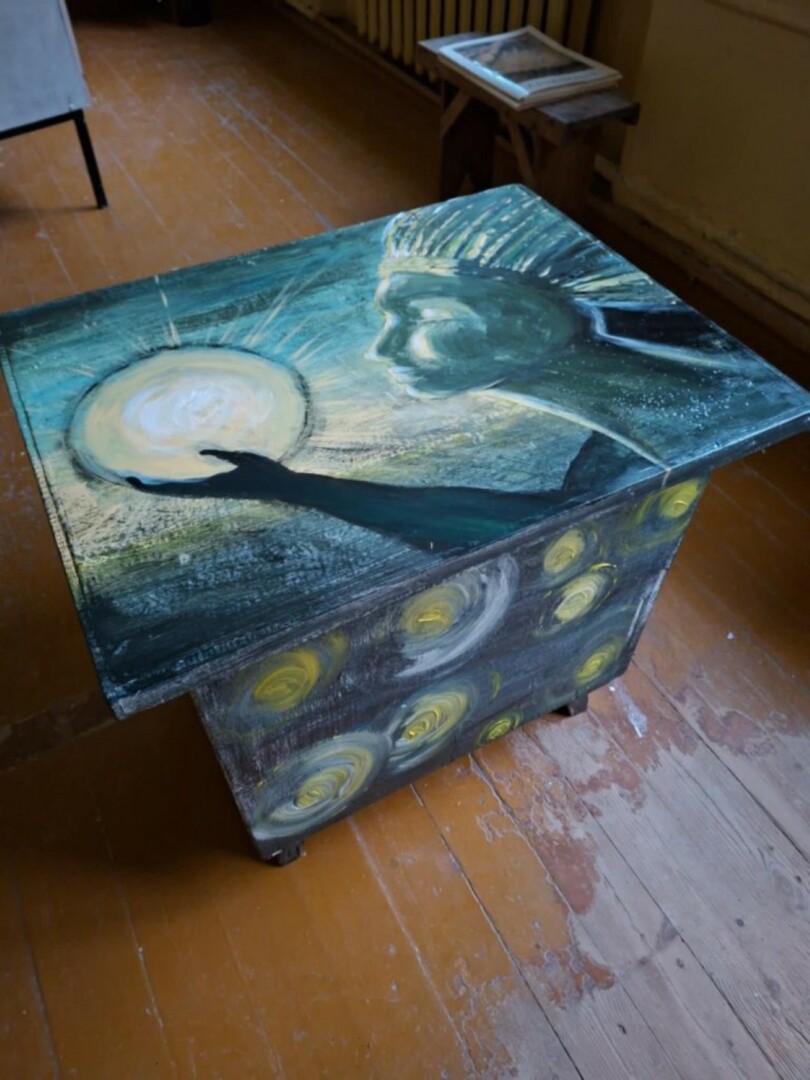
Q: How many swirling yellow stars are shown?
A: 9